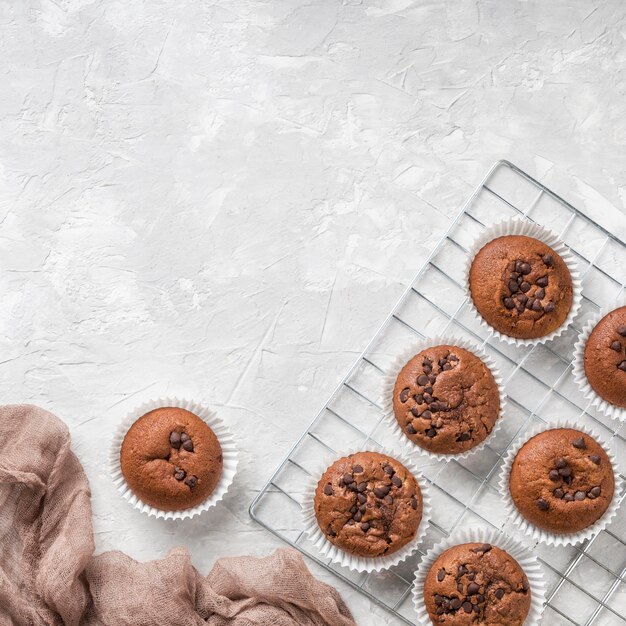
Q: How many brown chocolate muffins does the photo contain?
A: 7